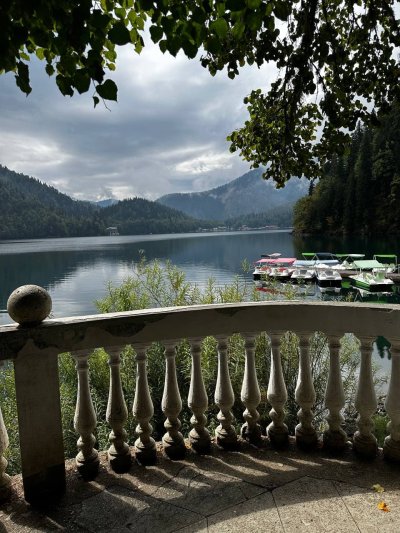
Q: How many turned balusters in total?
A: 13